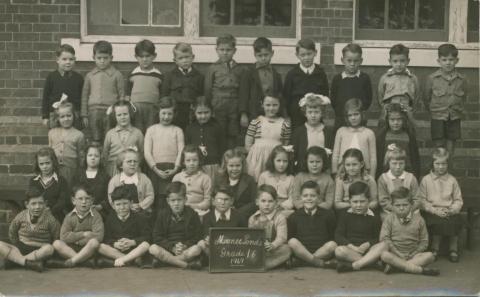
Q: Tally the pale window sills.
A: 2